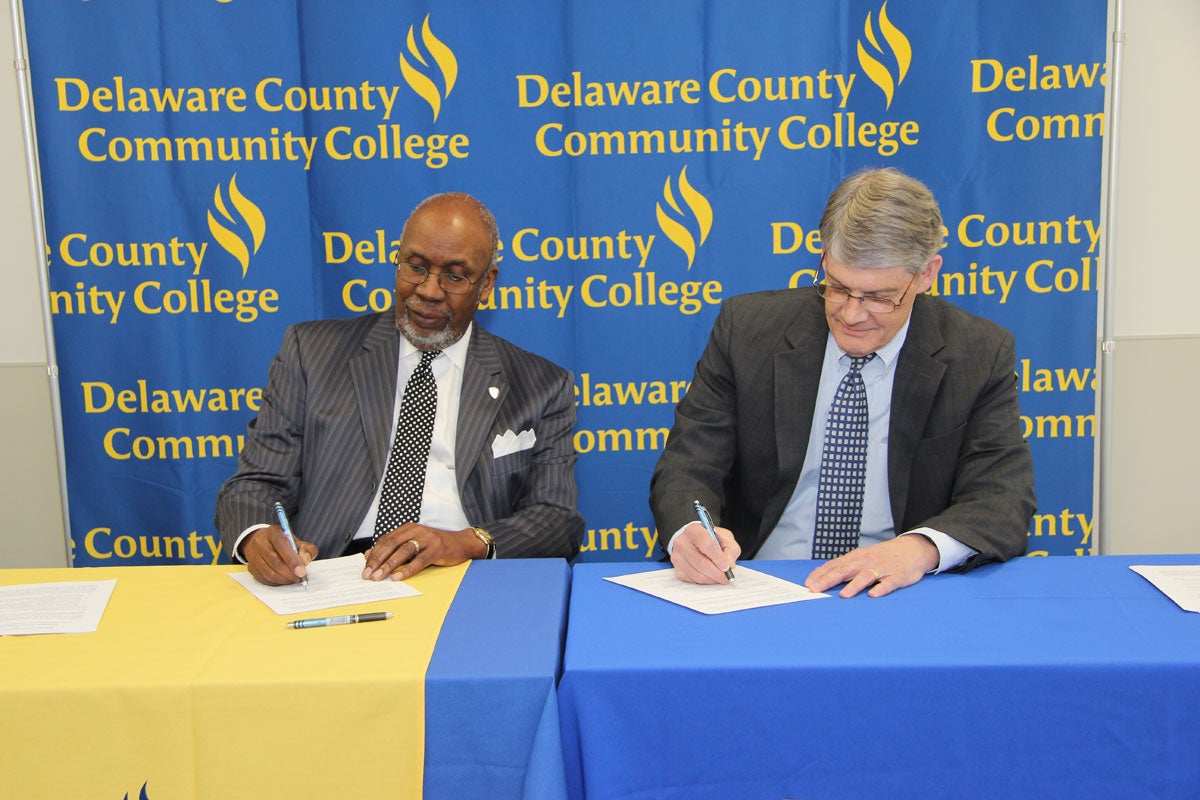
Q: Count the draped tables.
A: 2